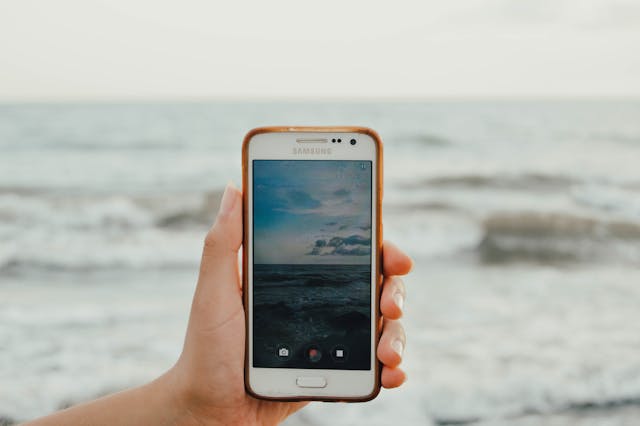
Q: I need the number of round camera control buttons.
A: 3